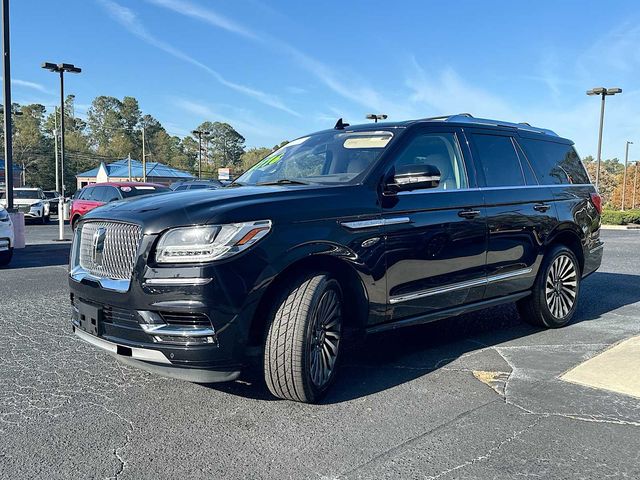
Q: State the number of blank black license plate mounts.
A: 1